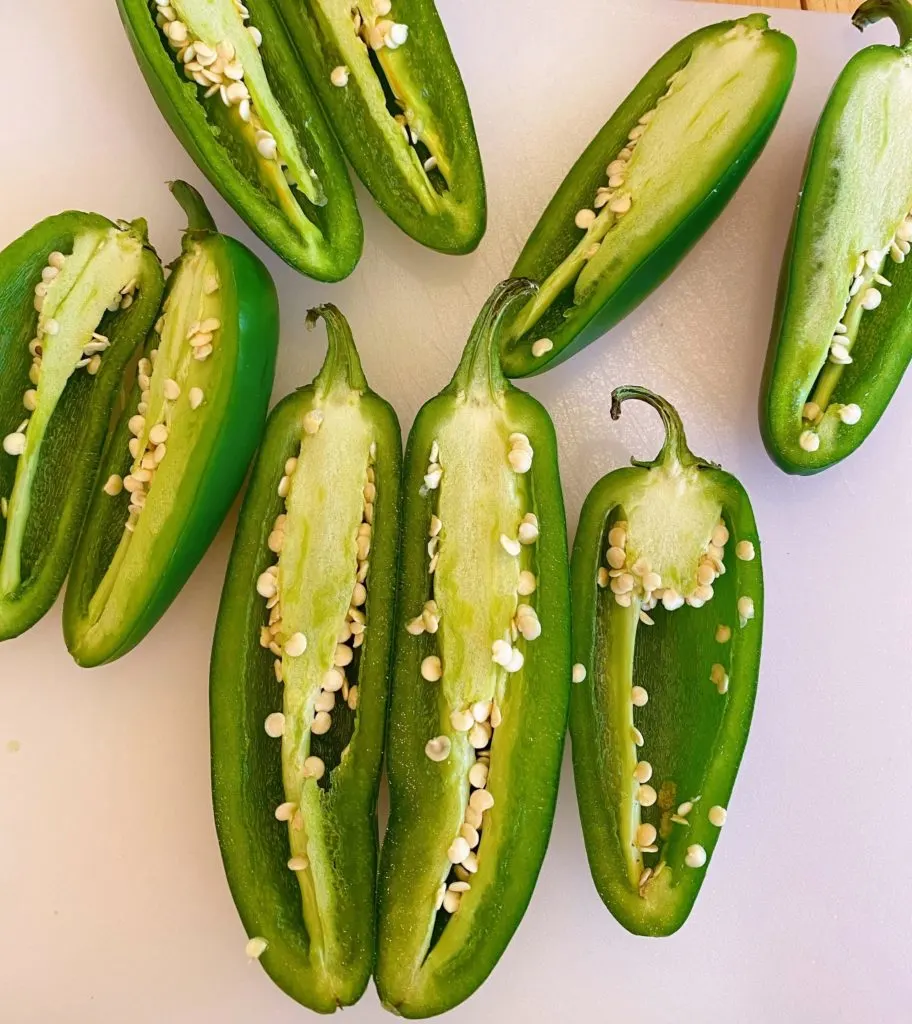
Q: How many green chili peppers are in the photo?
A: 9